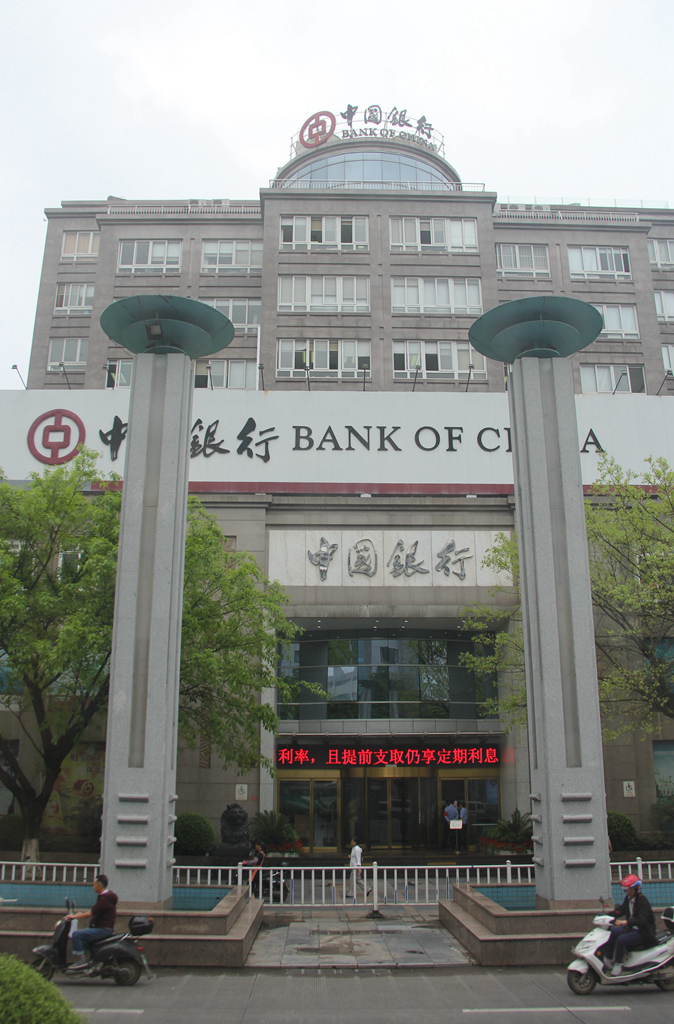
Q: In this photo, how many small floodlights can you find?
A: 11